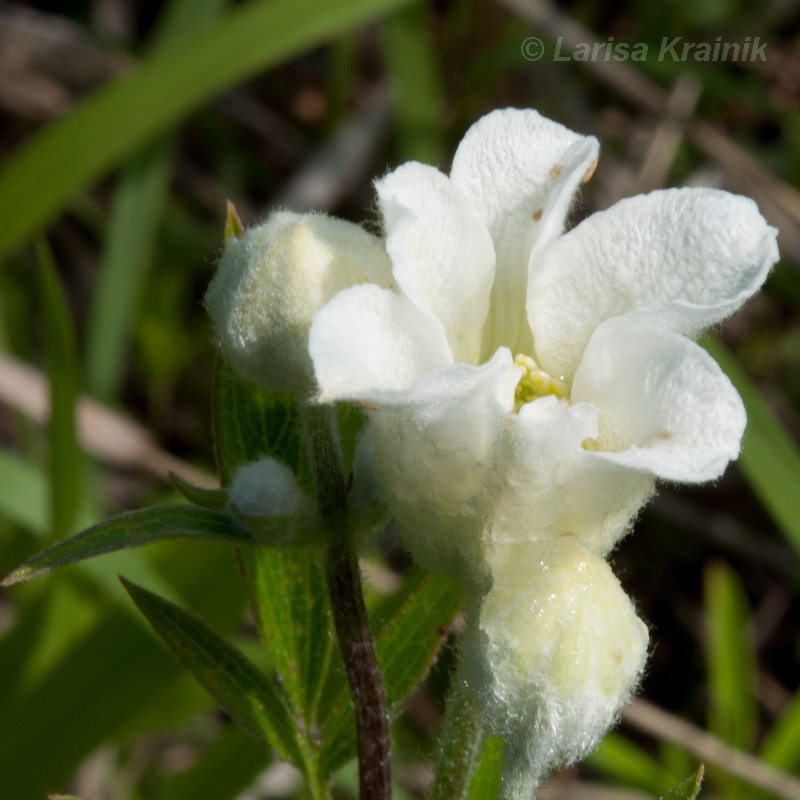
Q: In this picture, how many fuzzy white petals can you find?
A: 6